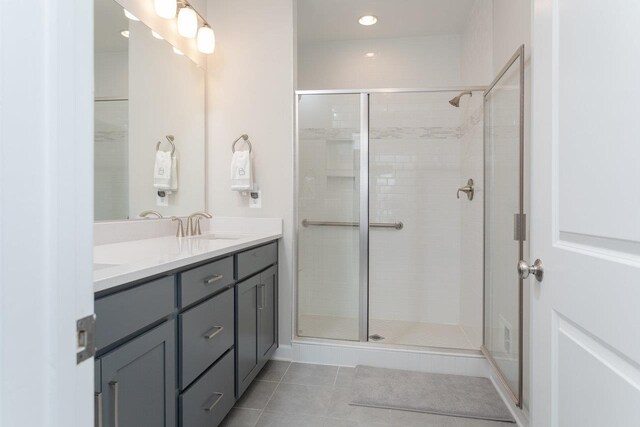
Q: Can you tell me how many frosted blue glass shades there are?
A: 0